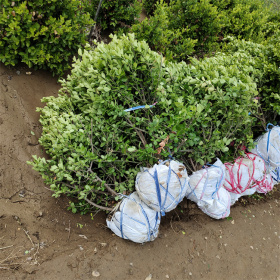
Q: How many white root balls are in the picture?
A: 5